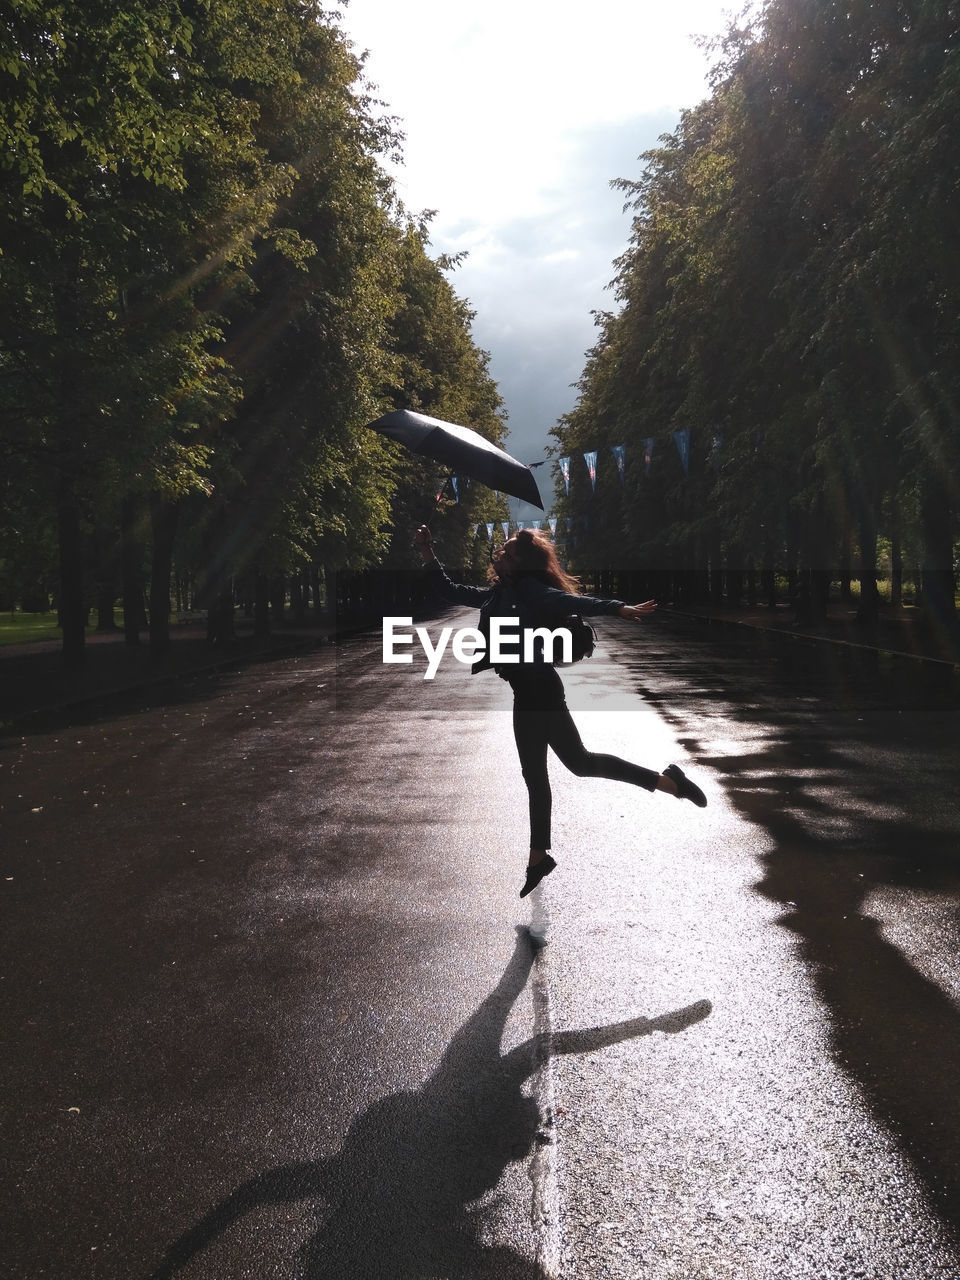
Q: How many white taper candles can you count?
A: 0